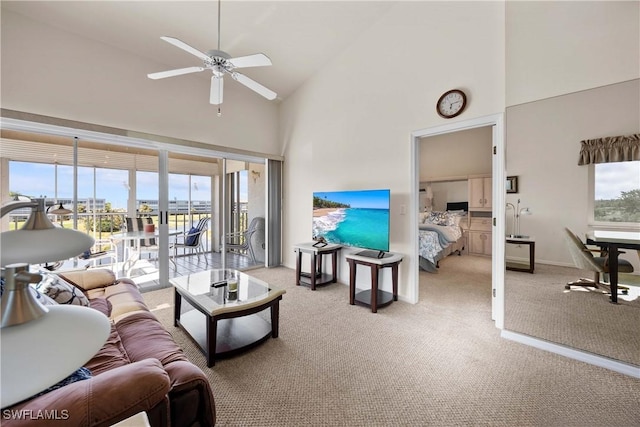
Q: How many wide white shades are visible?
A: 2